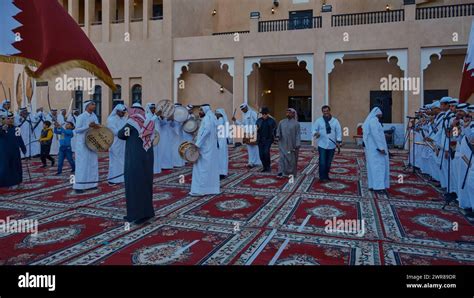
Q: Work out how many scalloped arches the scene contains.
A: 4